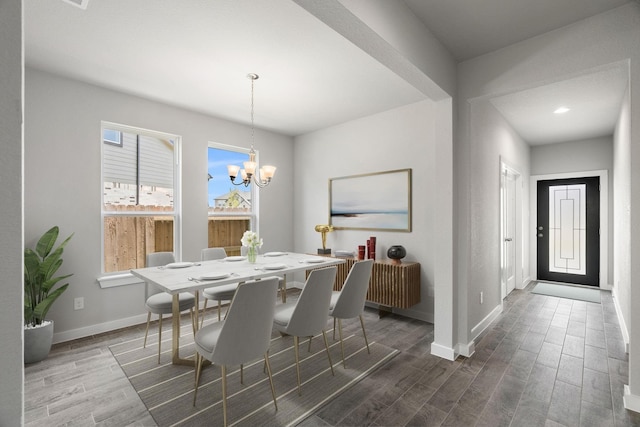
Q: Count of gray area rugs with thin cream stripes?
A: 1